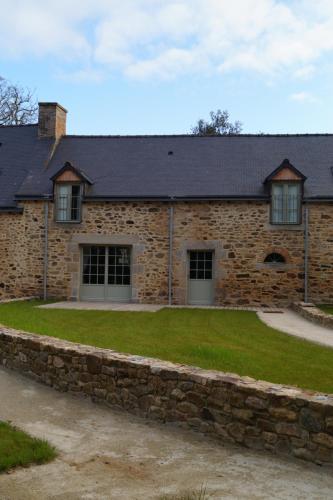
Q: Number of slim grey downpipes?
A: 3